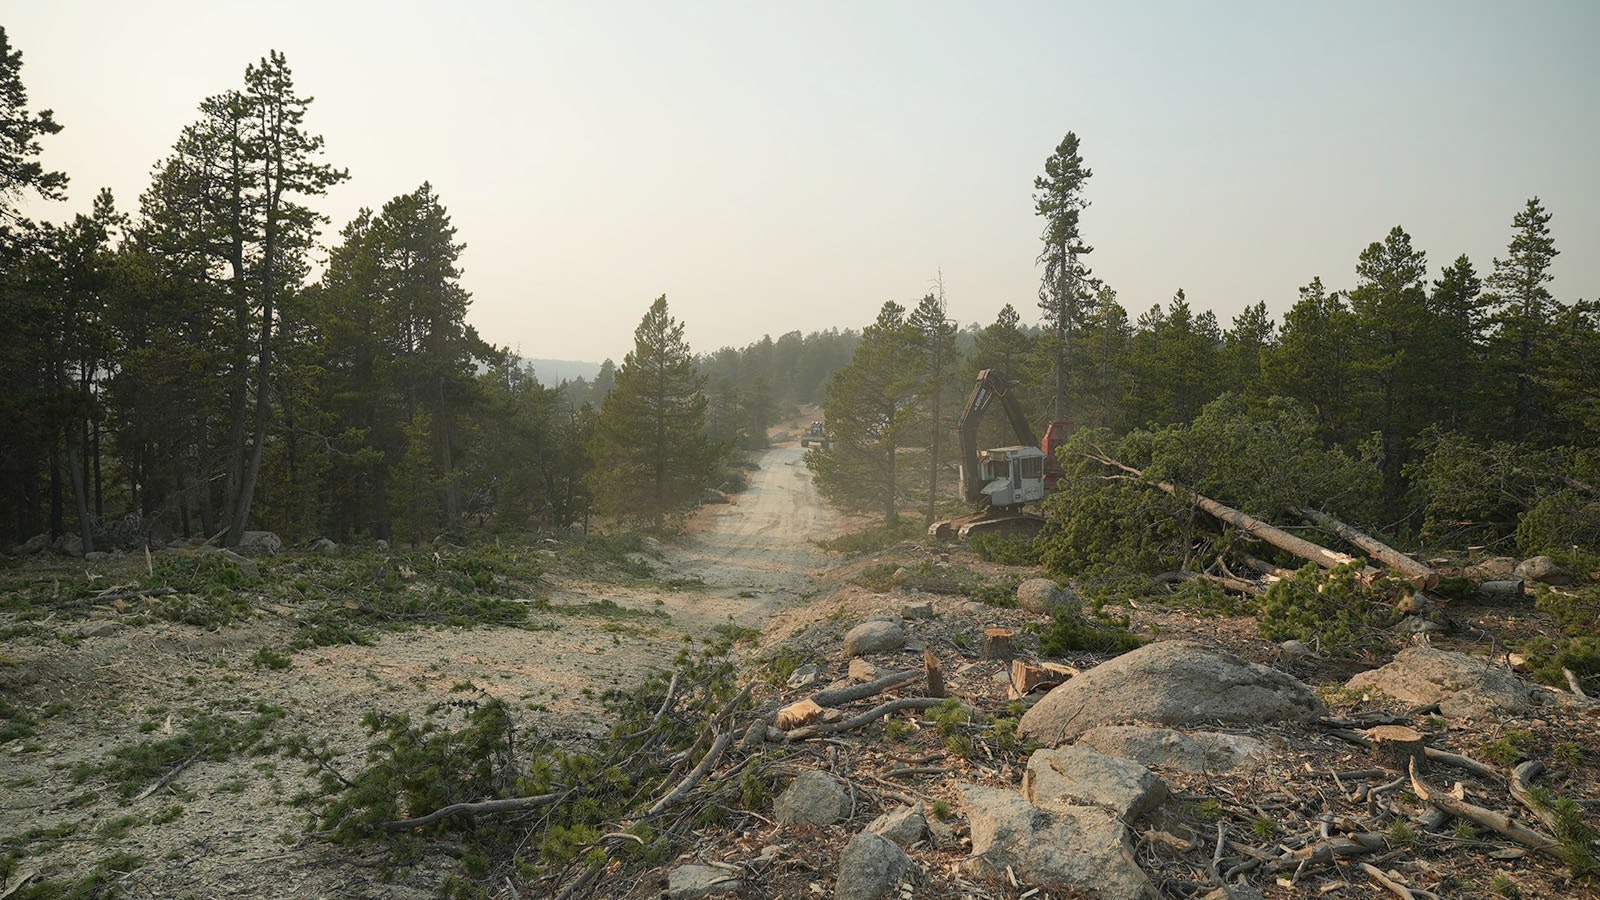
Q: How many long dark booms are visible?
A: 1